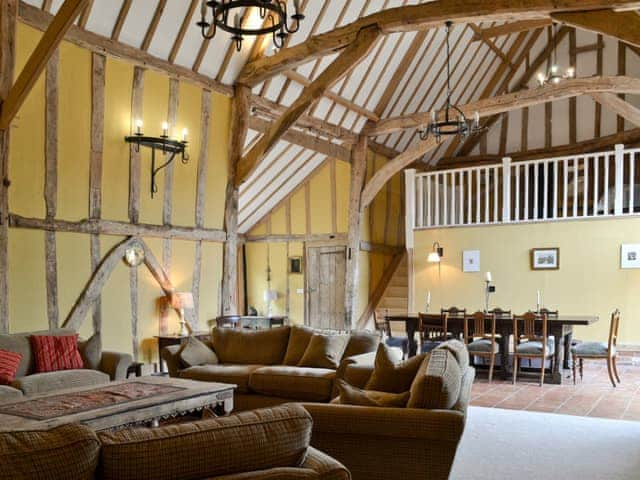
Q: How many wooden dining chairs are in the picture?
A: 8